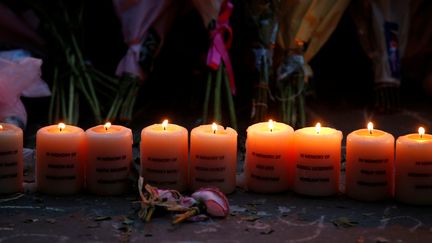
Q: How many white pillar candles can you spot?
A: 9